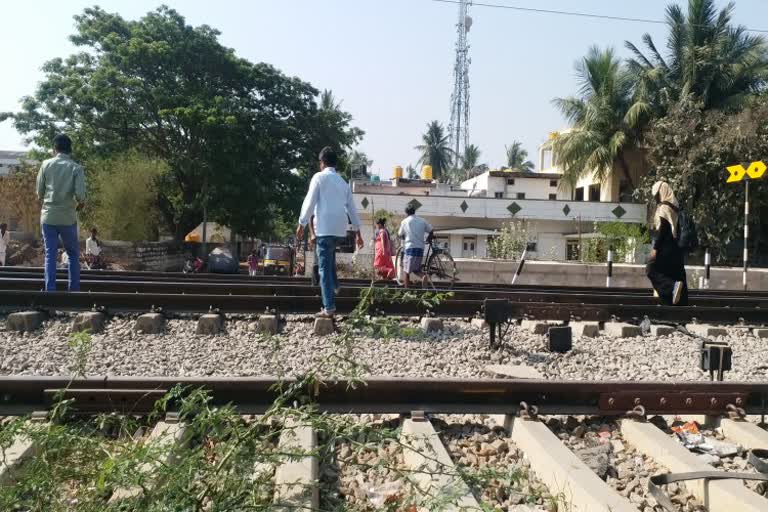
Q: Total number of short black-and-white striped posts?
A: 3